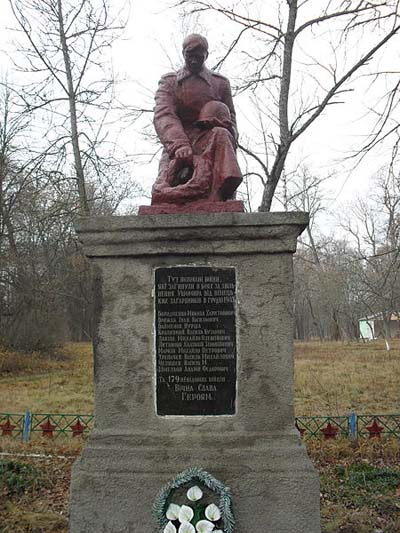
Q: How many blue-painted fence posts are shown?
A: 2